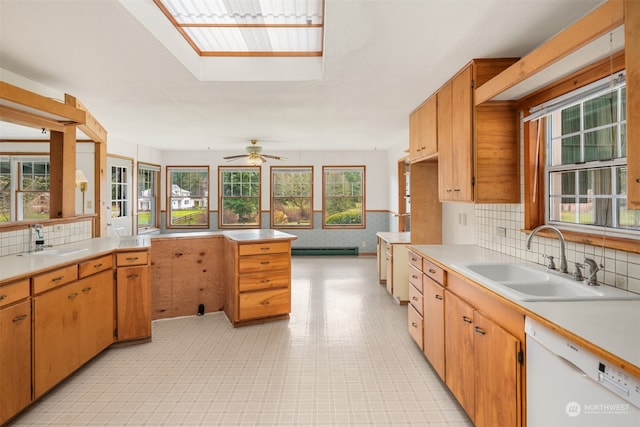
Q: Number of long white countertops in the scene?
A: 2